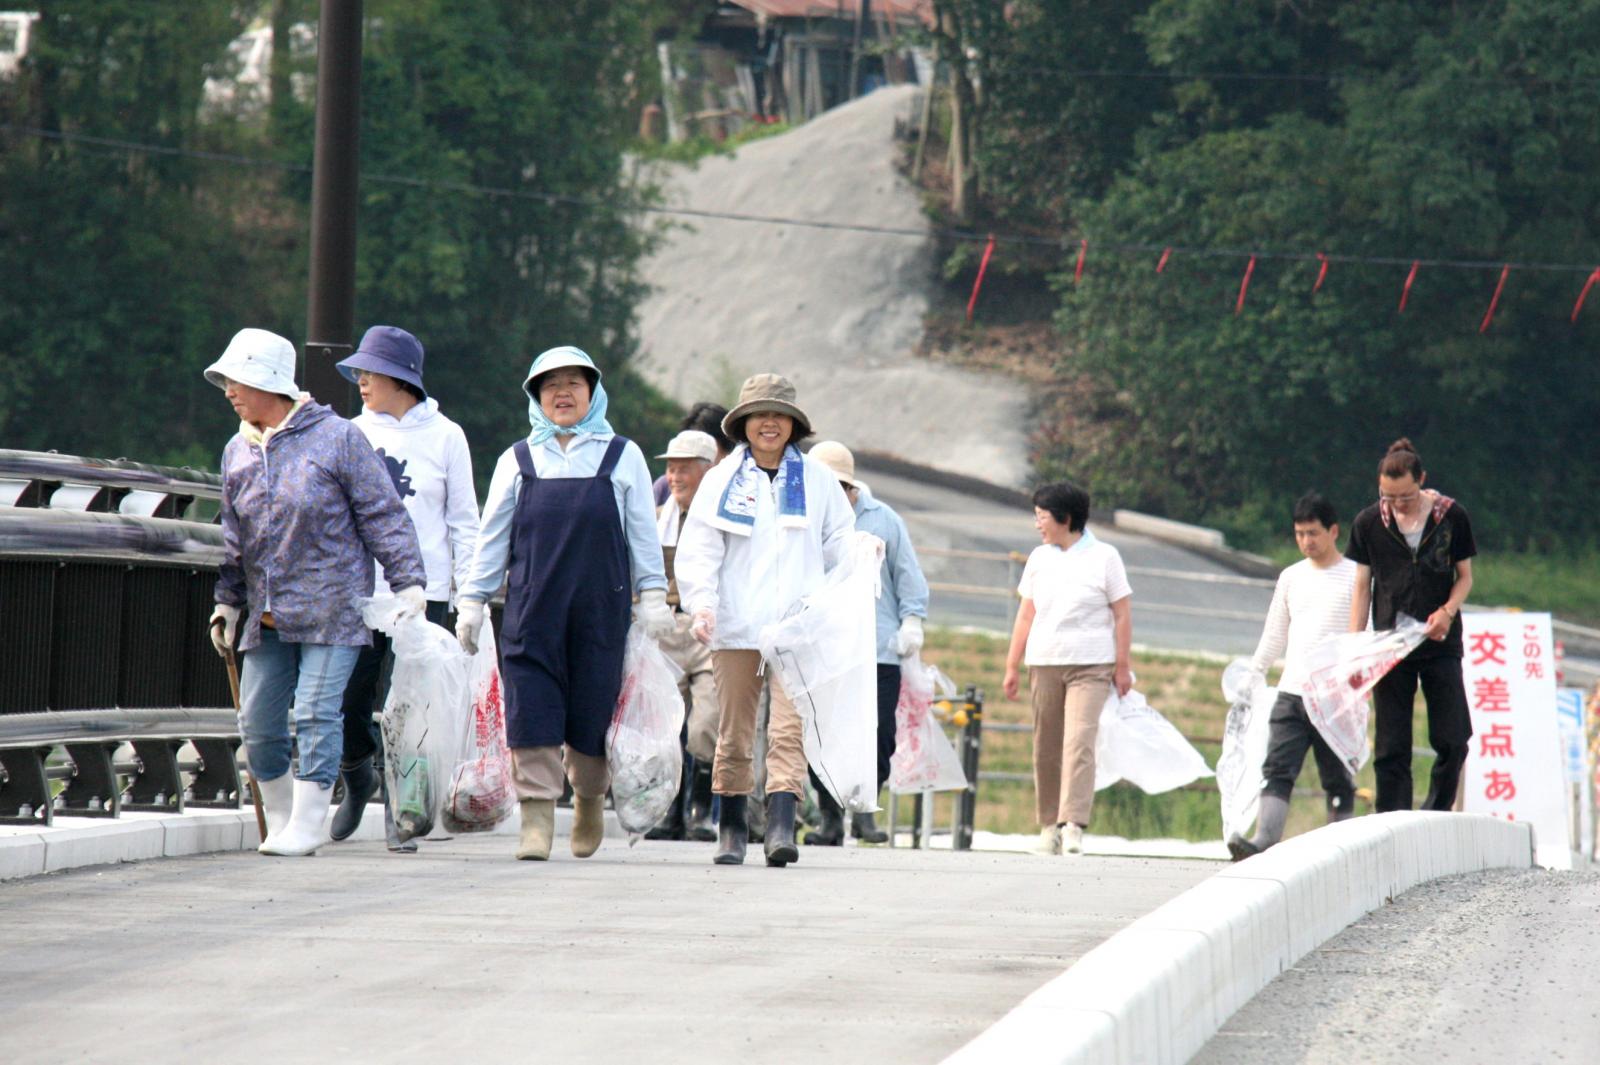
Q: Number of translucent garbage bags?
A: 8